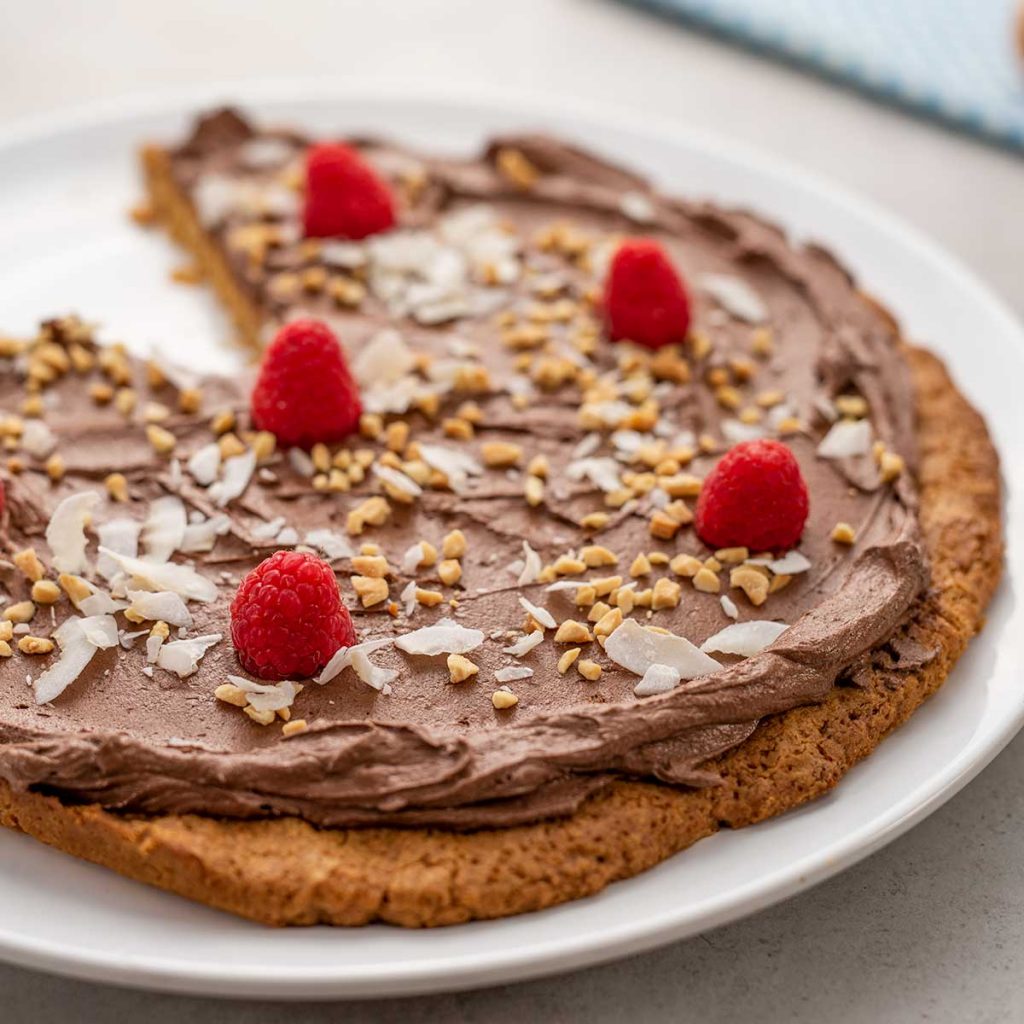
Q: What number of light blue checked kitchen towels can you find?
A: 1